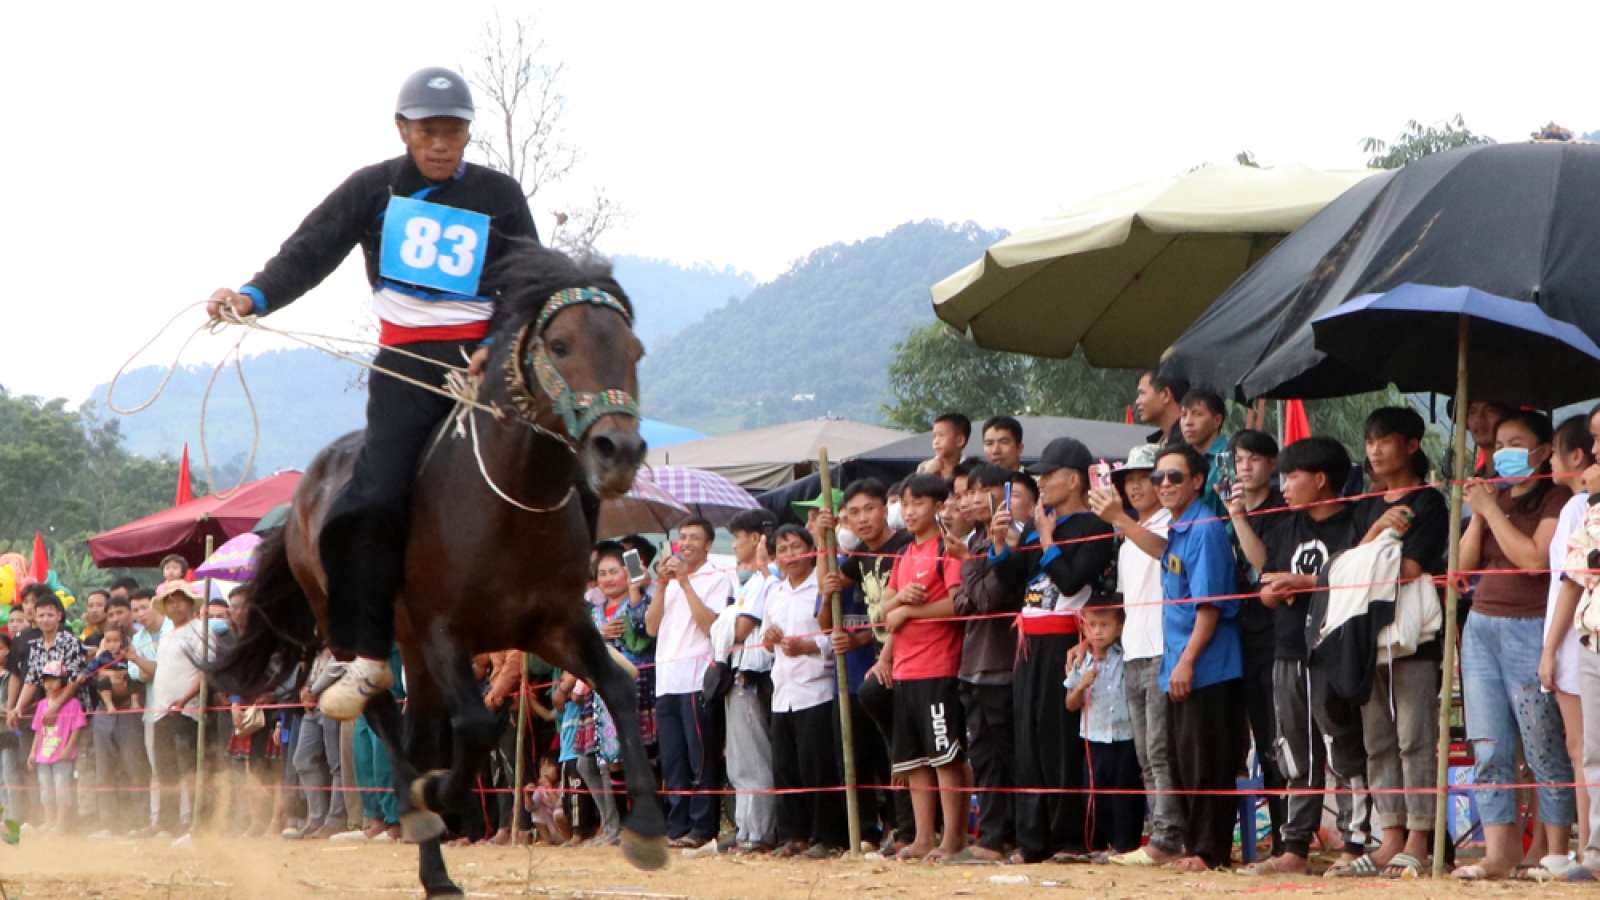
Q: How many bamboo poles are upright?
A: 4